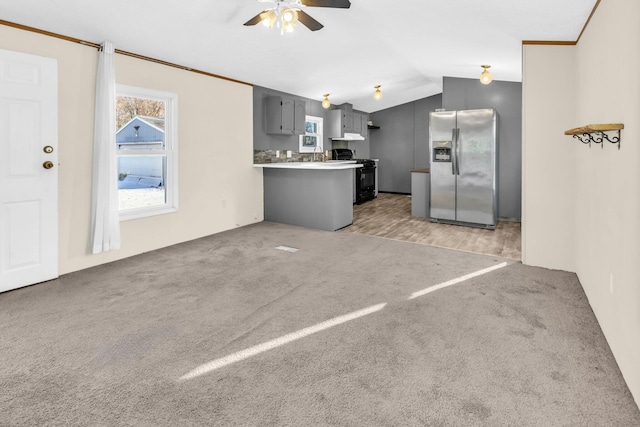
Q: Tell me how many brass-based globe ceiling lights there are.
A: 3